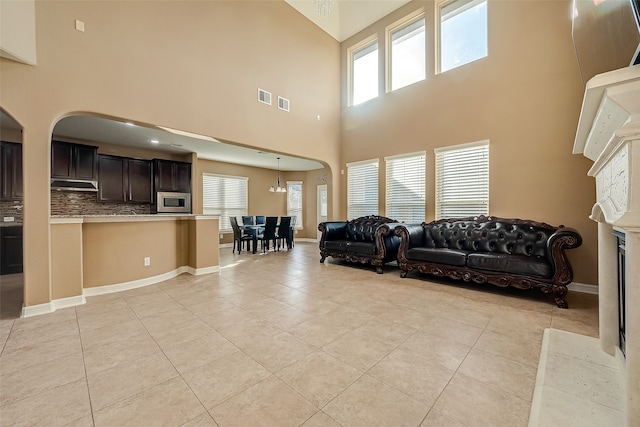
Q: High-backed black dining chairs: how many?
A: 6